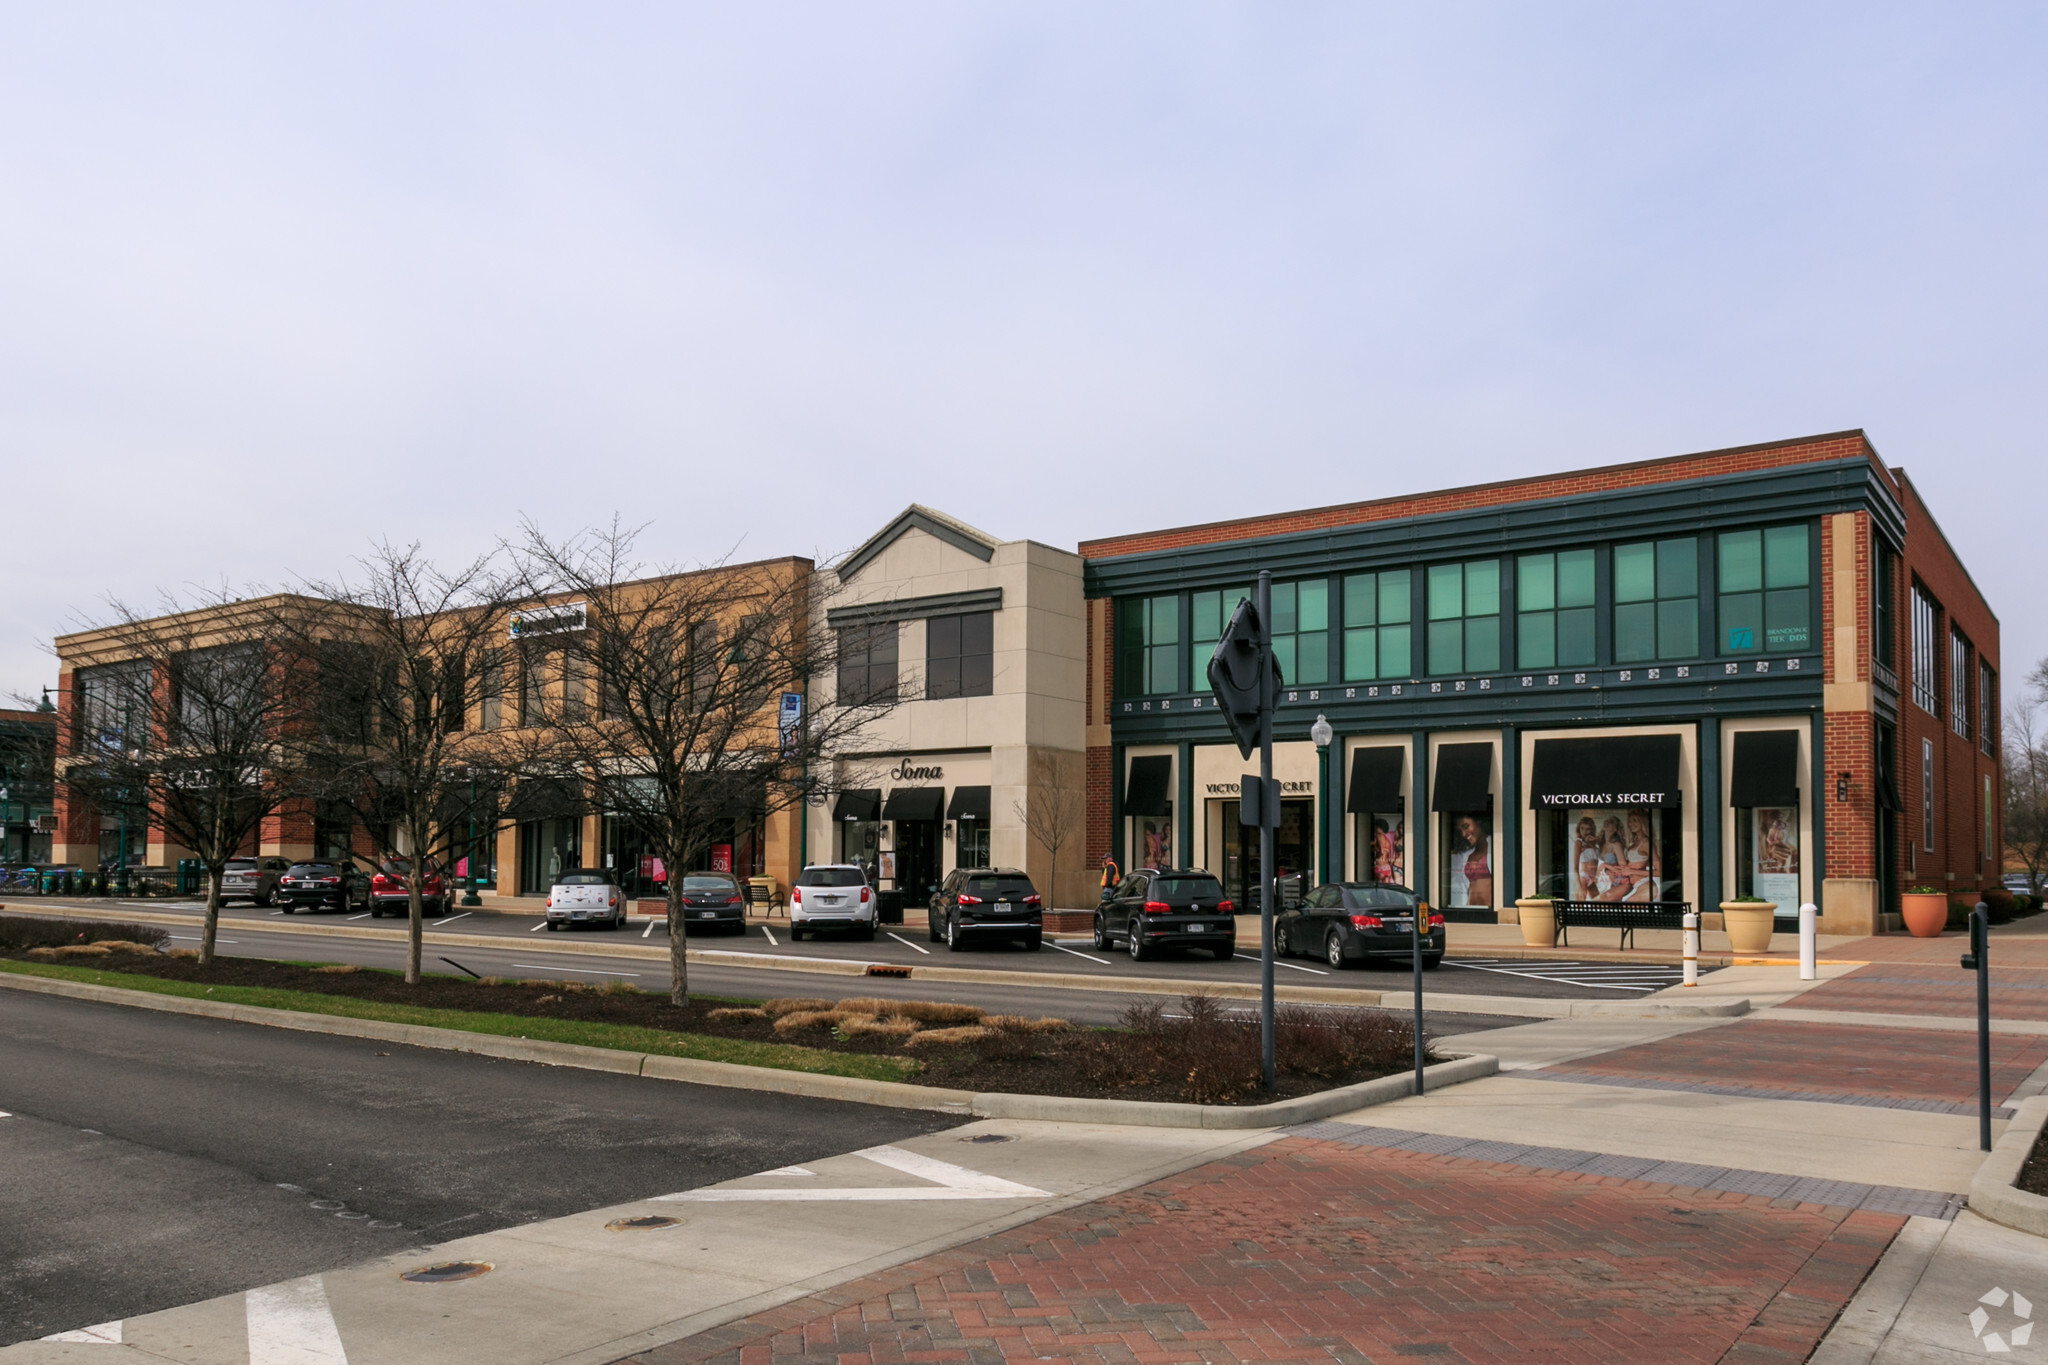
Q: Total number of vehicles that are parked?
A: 9